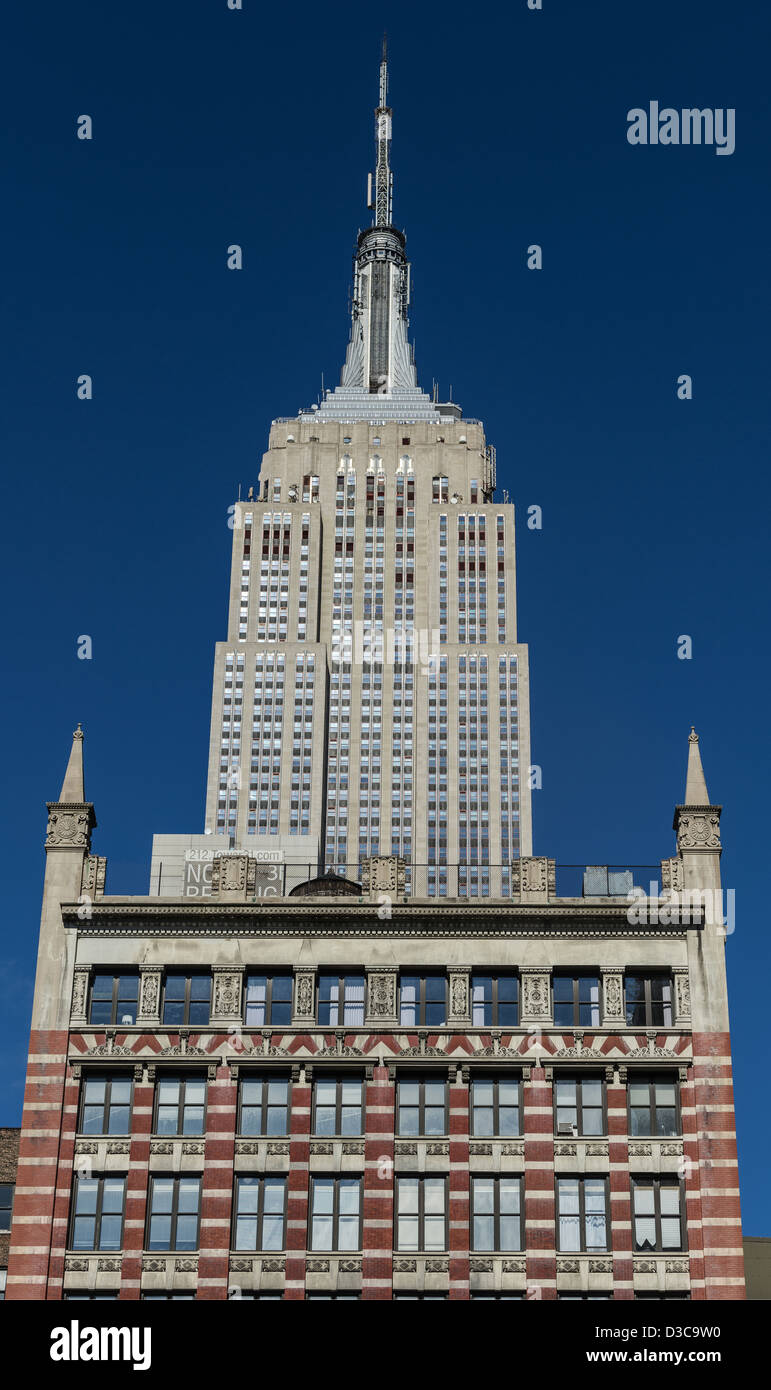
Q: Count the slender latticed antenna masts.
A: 1